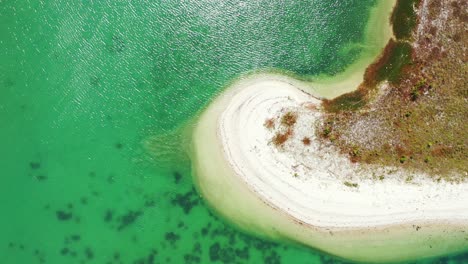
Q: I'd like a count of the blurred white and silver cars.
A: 0